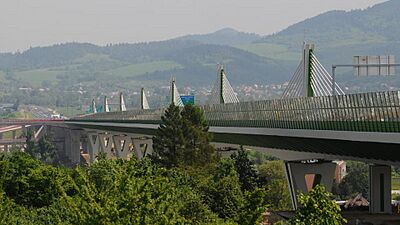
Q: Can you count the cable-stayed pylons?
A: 7